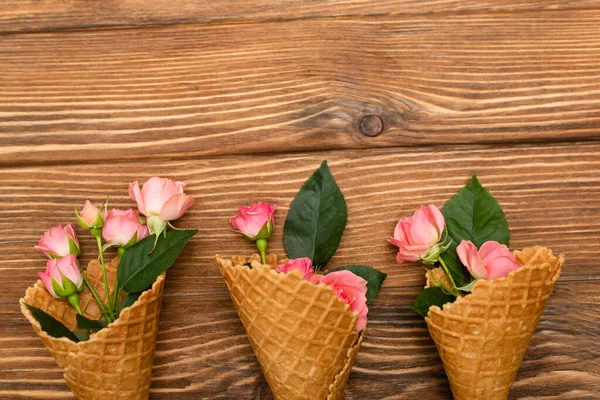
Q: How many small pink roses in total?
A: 10